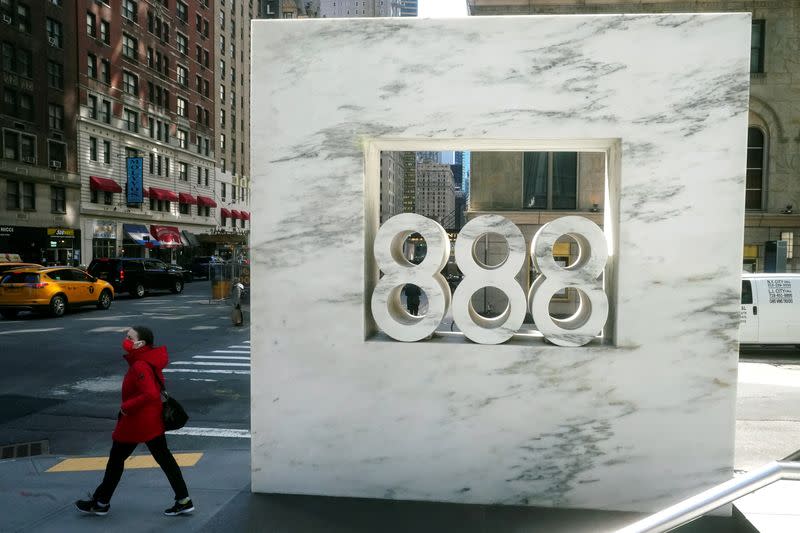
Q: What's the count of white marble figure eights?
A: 3